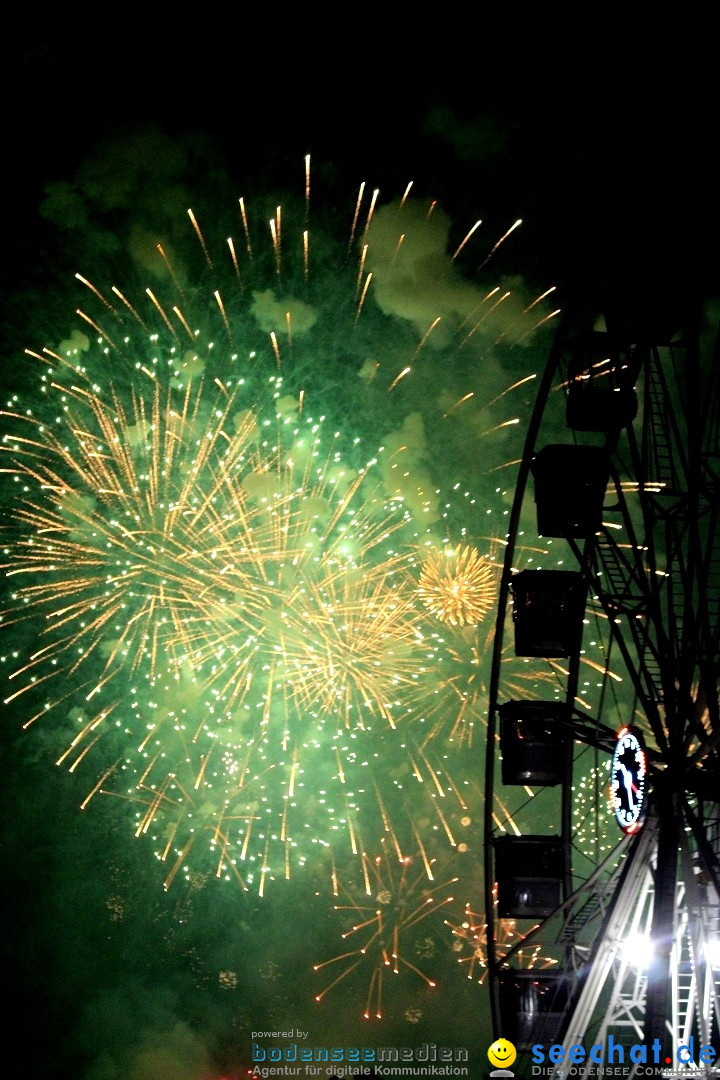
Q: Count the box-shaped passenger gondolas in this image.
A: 6